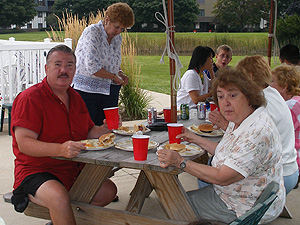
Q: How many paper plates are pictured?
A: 5